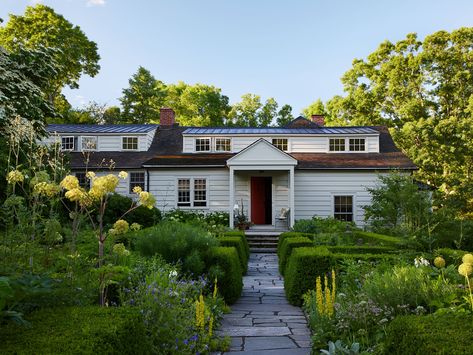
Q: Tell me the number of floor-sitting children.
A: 0